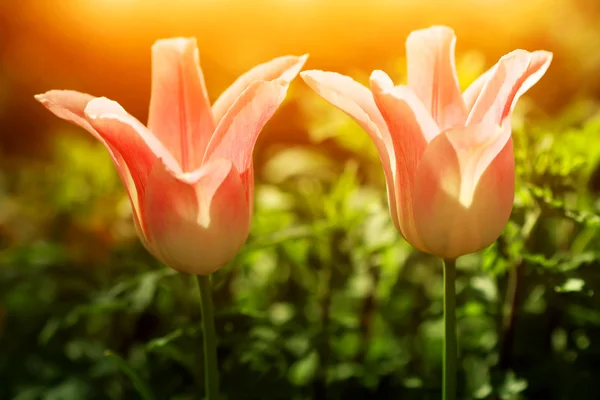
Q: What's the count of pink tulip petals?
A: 12